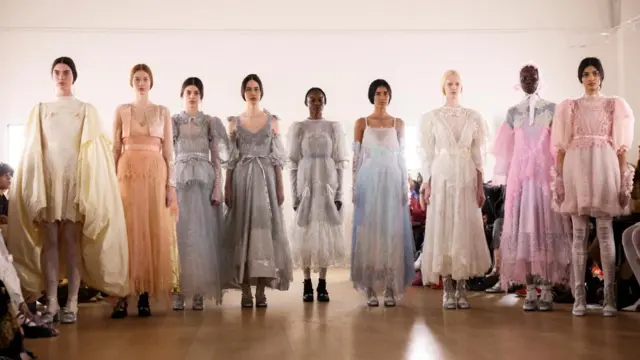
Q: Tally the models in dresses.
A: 9